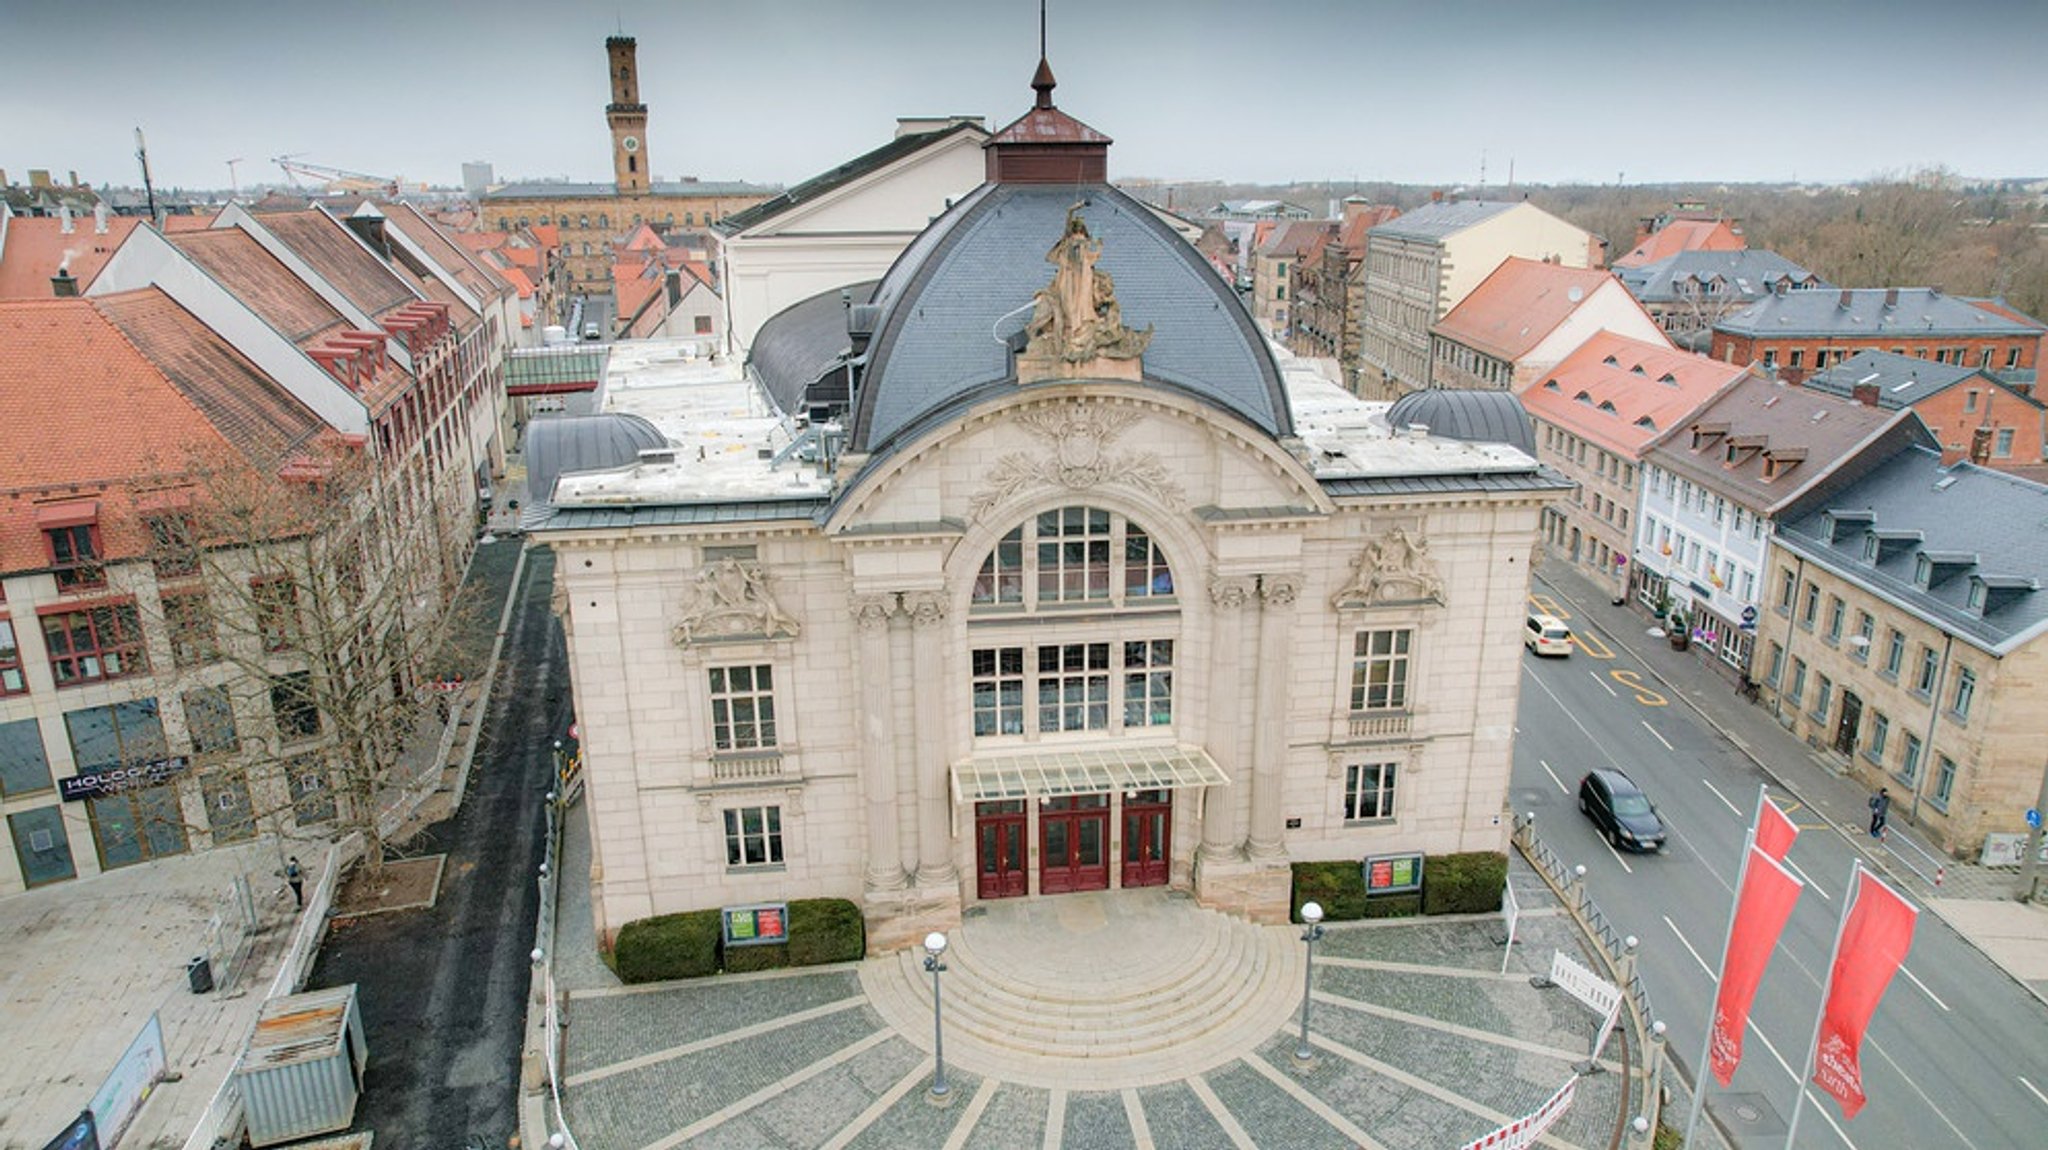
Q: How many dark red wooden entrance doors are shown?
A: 3